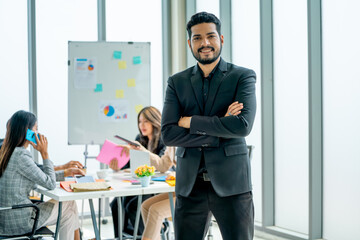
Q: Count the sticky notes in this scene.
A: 7